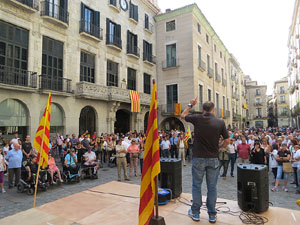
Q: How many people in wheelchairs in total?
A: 4